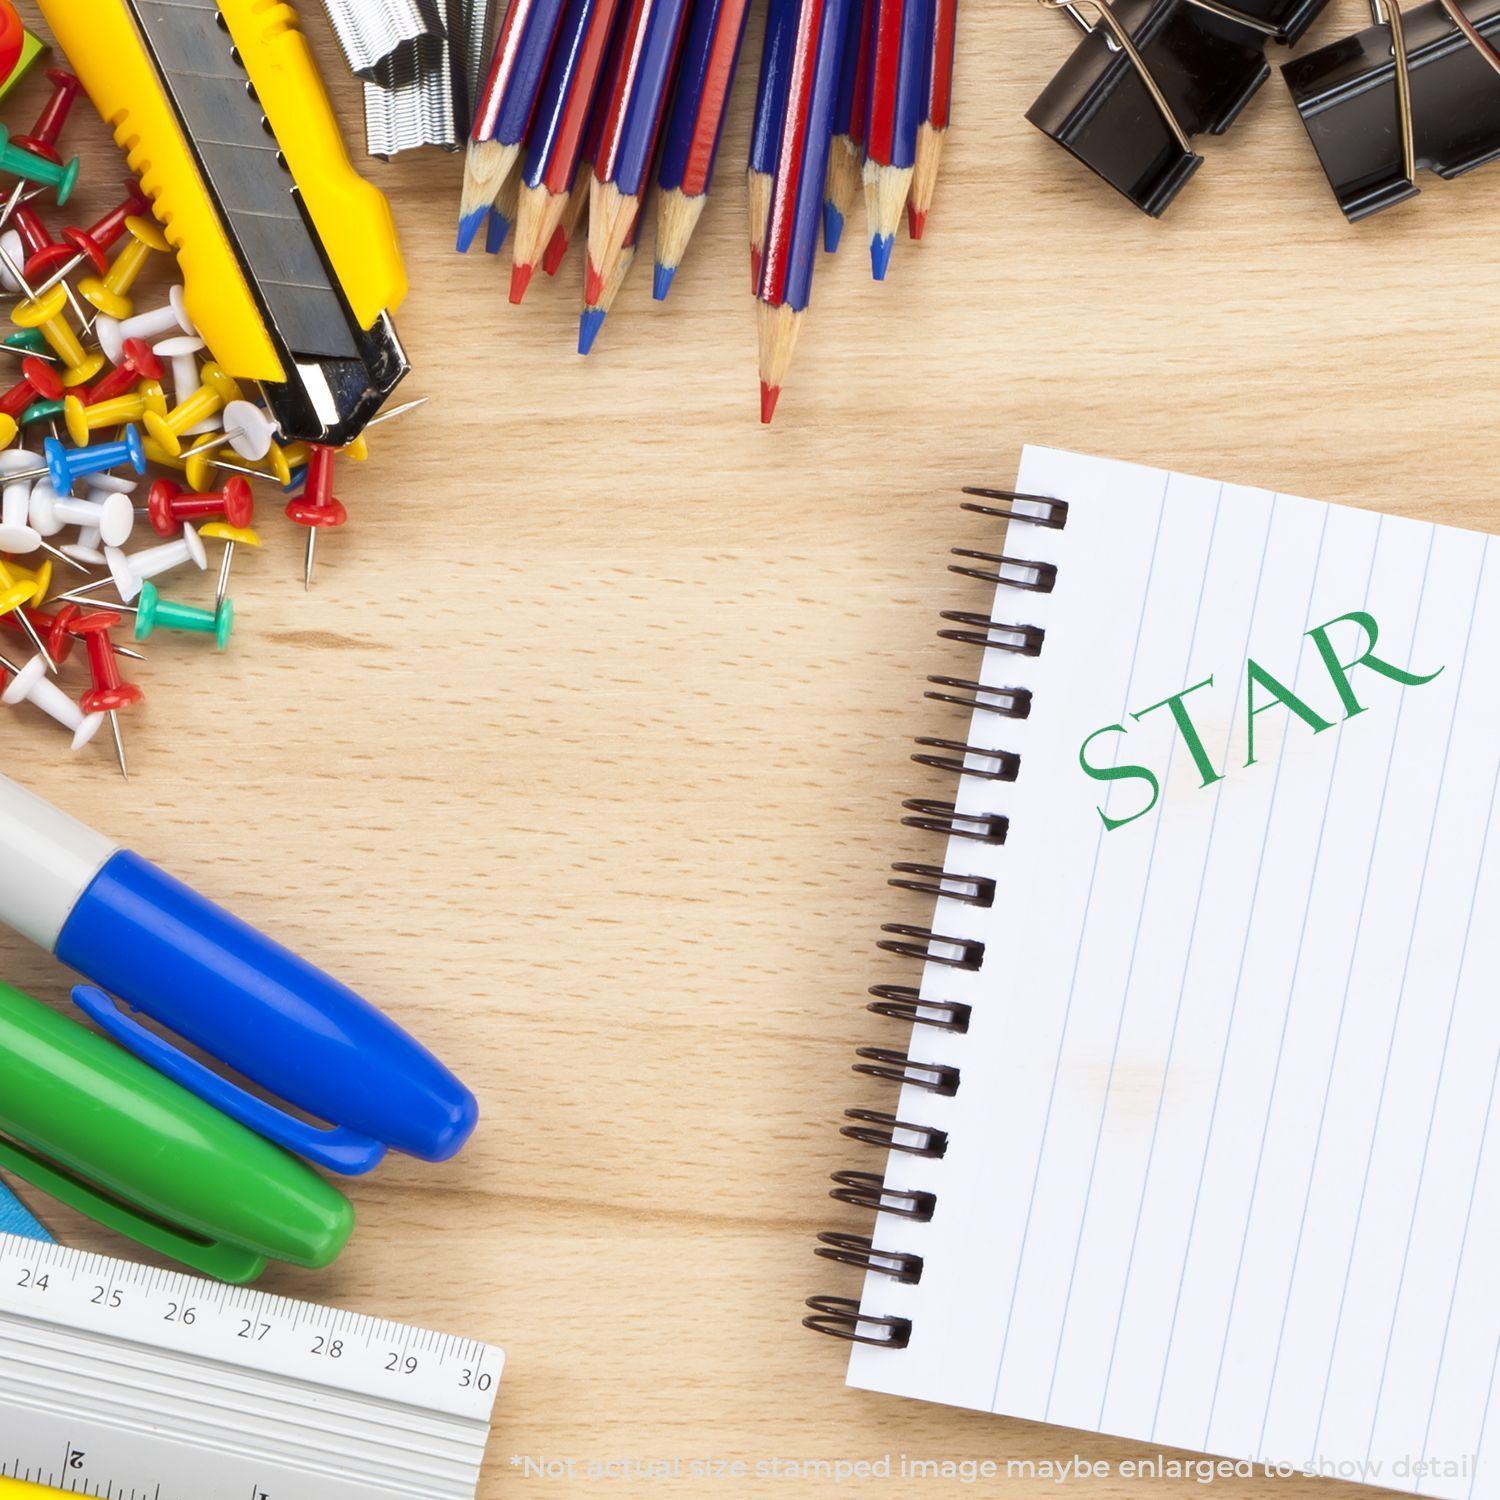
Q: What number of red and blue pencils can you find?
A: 12